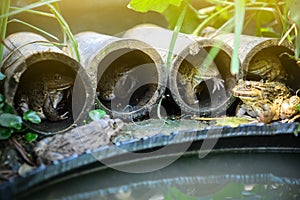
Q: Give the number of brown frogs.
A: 5